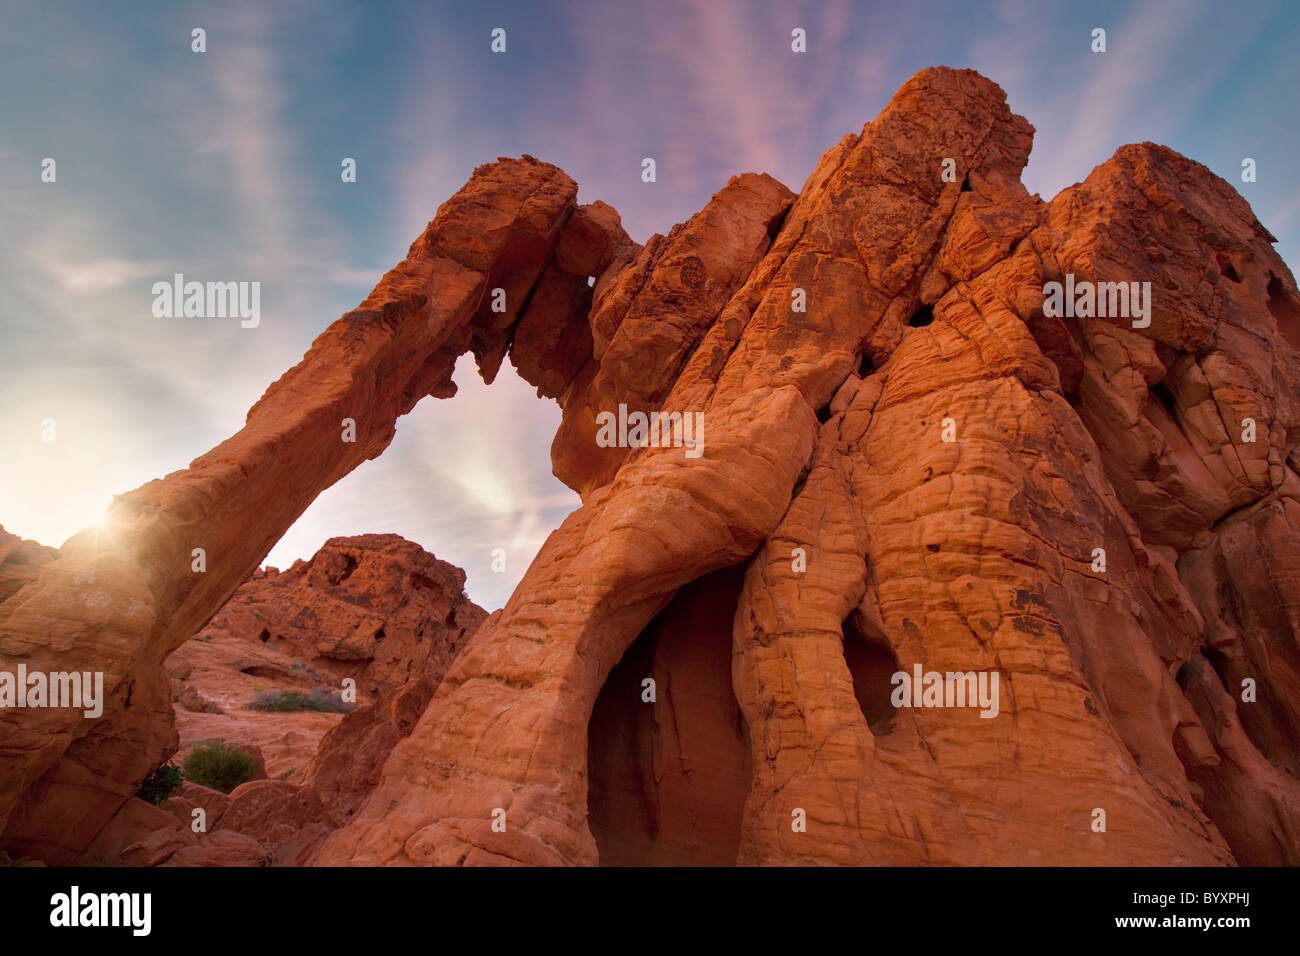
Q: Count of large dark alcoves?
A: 2